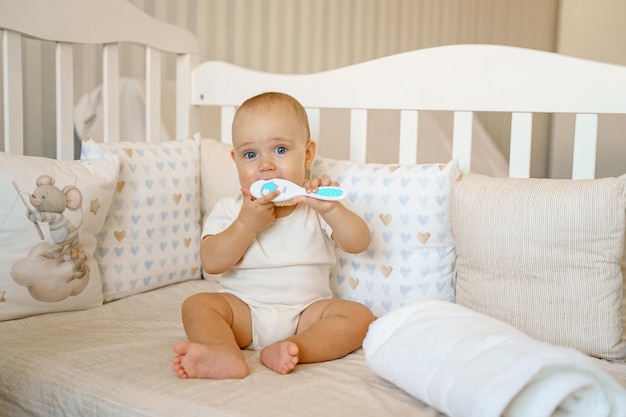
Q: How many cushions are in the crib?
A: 5